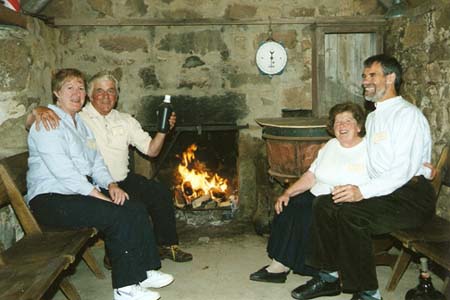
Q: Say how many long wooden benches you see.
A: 2